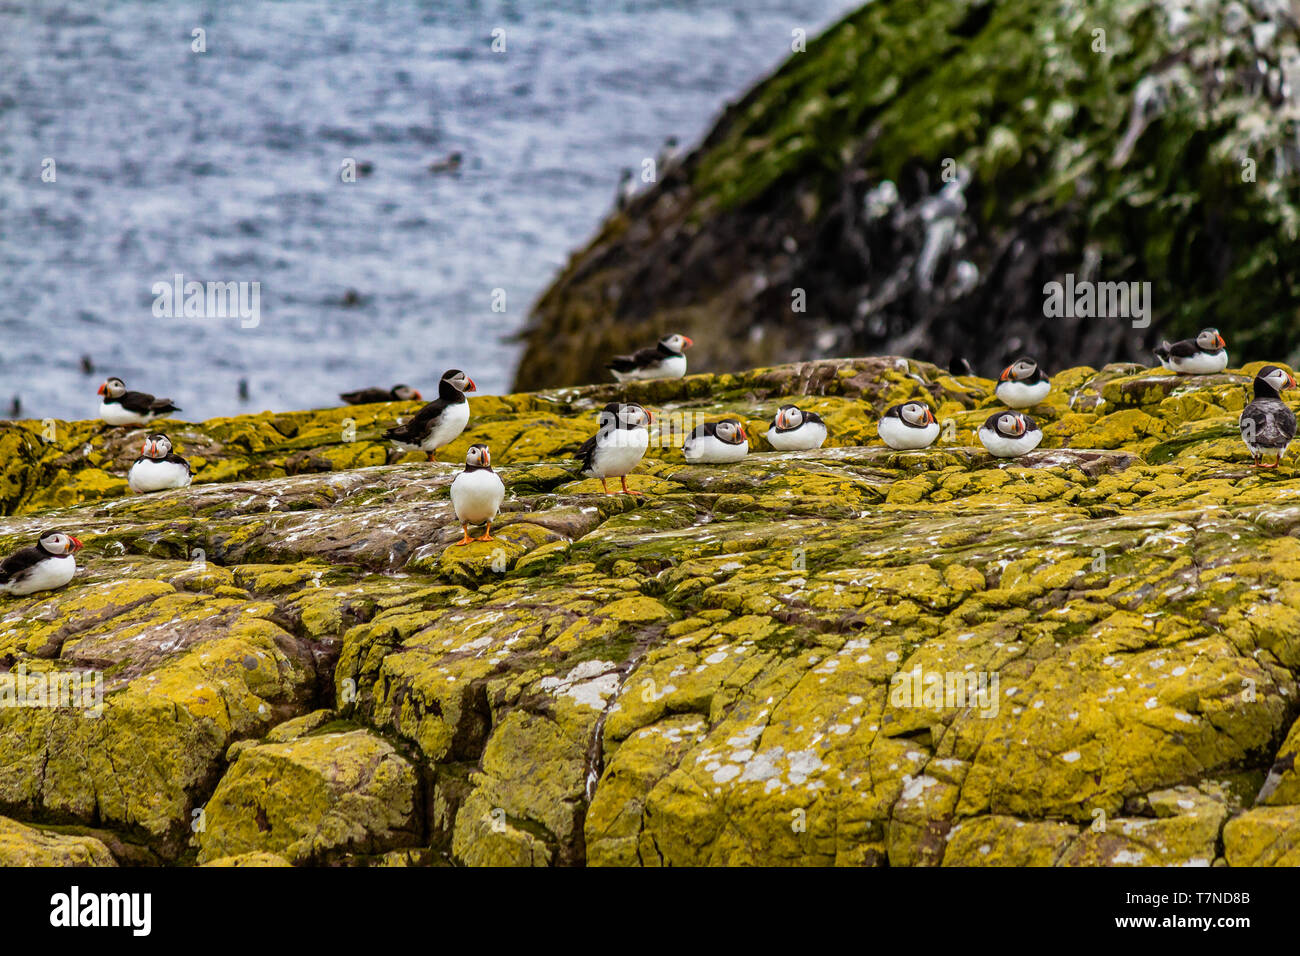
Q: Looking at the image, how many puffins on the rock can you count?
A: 15